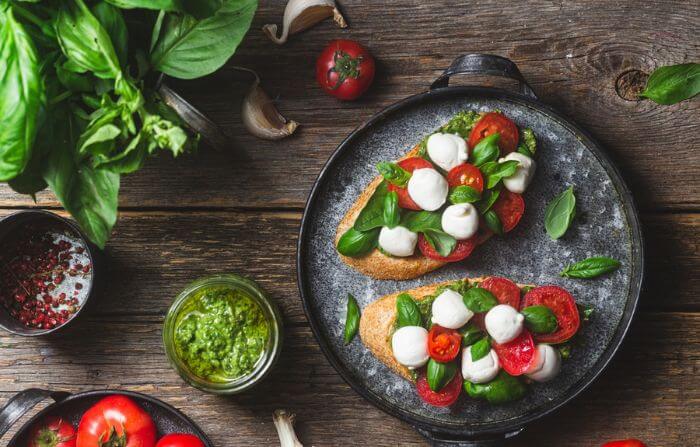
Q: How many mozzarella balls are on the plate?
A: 10